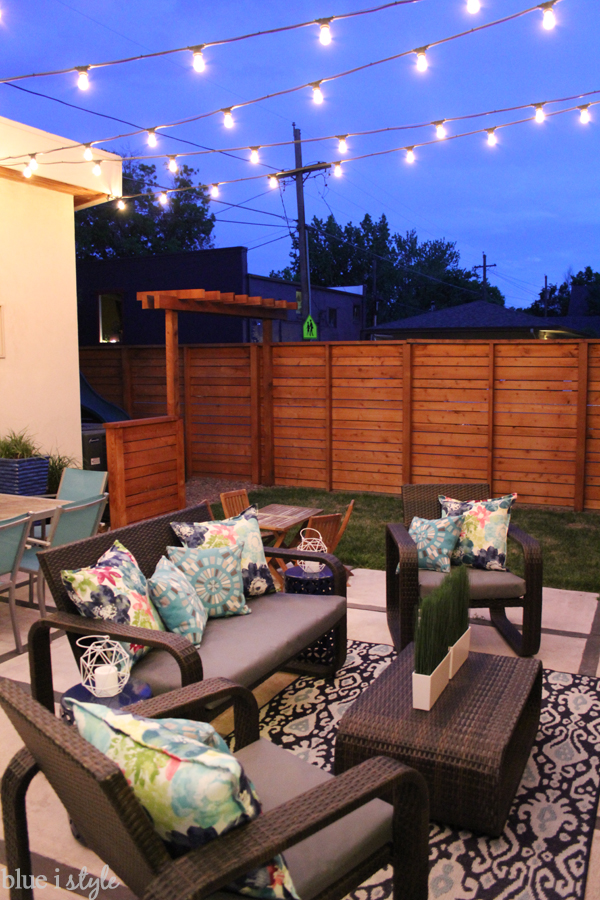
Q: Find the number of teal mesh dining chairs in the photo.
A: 3